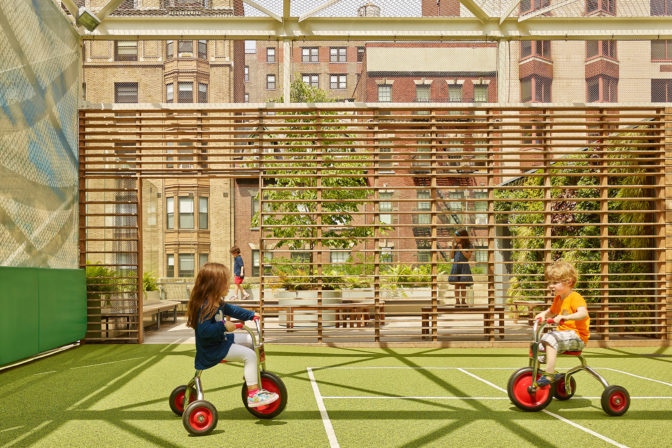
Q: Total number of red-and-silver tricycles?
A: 2